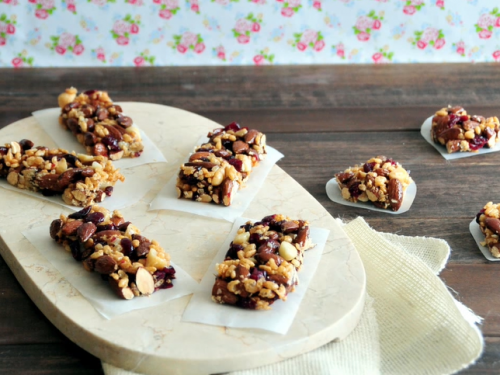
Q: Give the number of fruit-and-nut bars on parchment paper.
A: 8